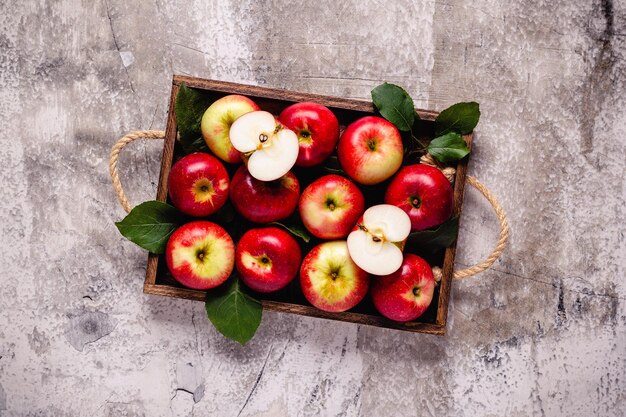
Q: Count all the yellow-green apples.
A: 1